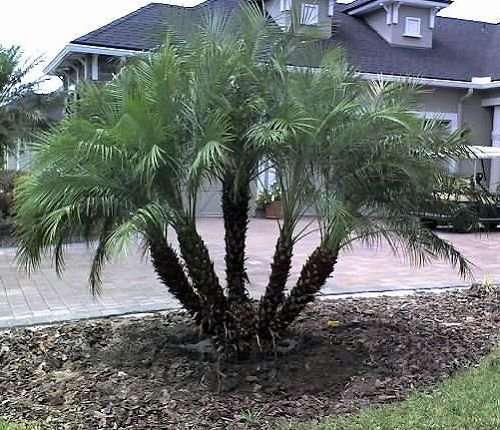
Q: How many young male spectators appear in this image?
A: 0